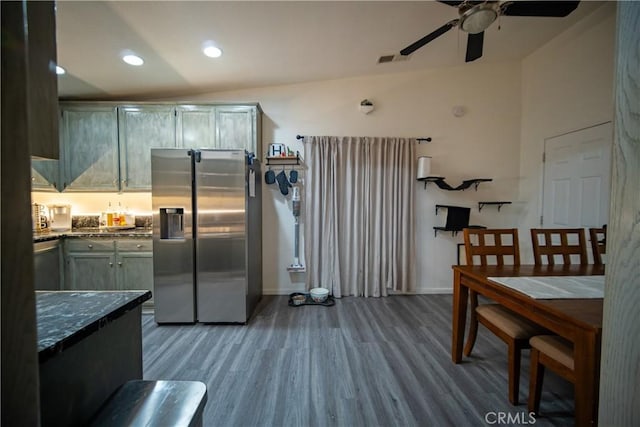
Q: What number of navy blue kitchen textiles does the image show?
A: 3